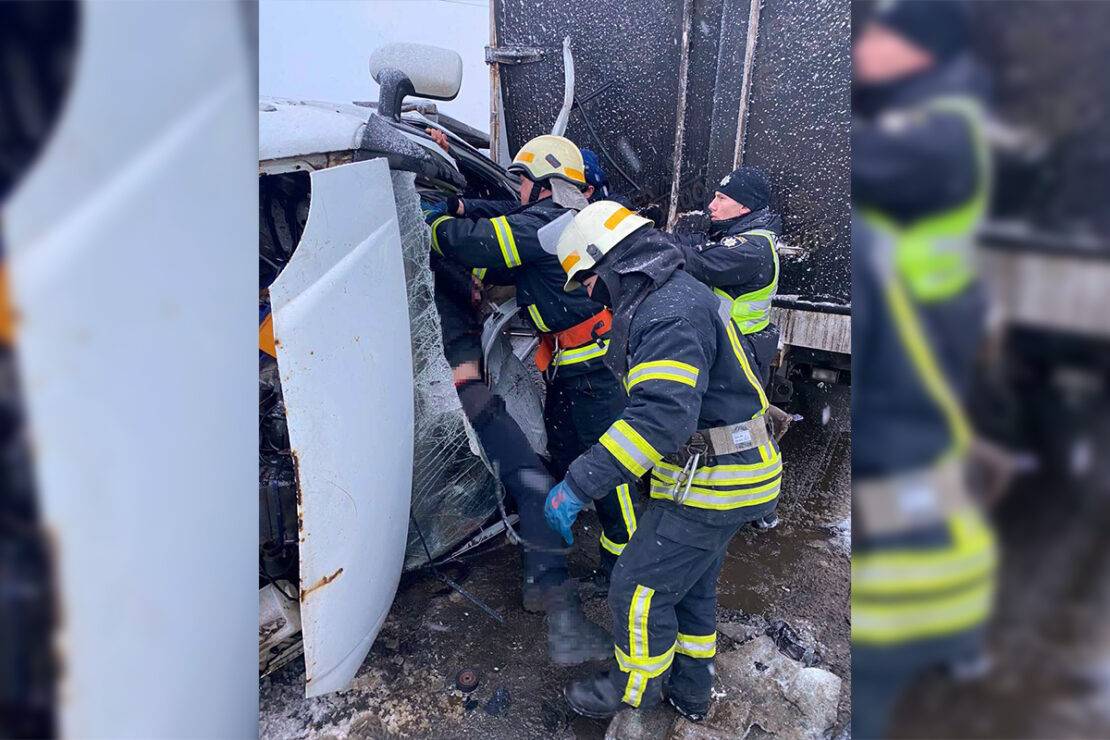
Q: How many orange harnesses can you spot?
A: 1